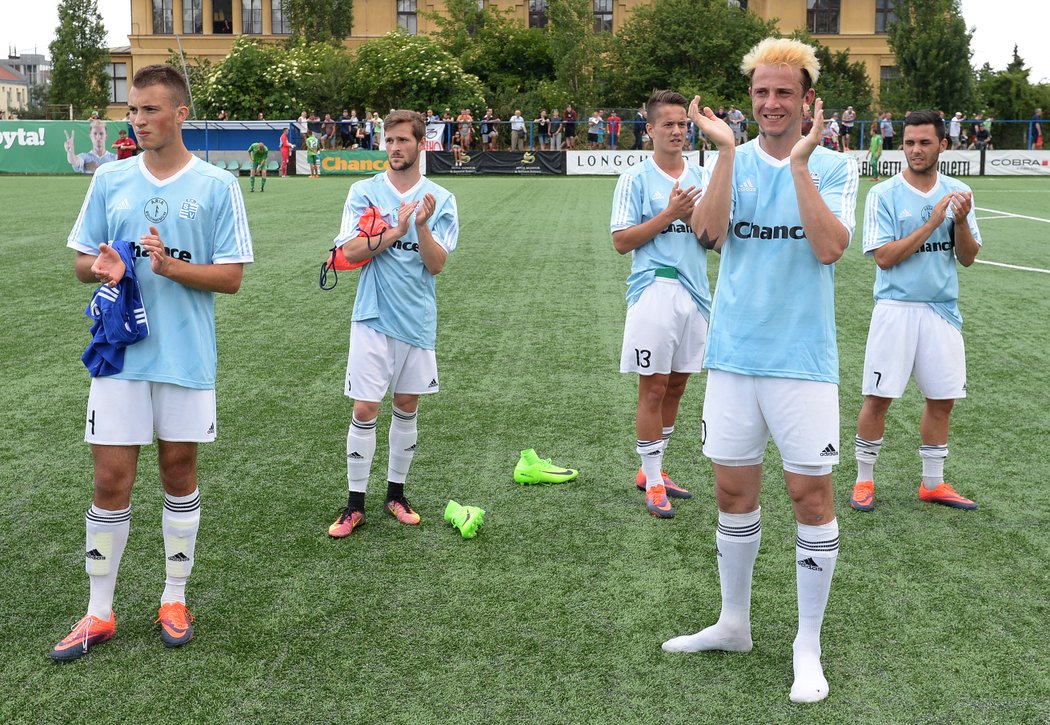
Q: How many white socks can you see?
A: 10